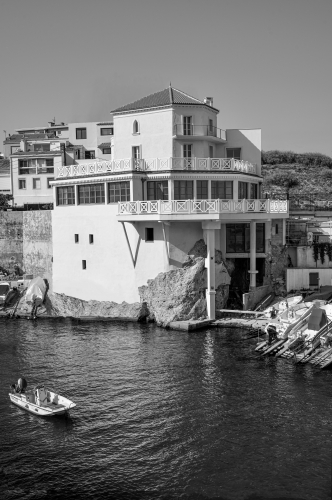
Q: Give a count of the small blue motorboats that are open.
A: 0